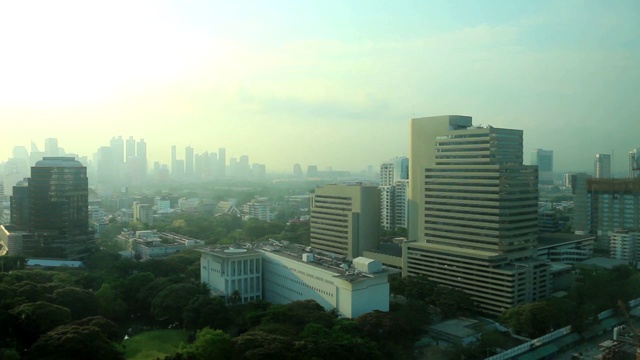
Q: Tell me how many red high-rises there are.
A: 0